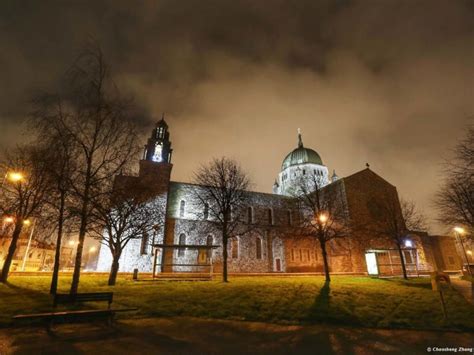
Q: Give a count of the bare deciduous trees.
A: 8